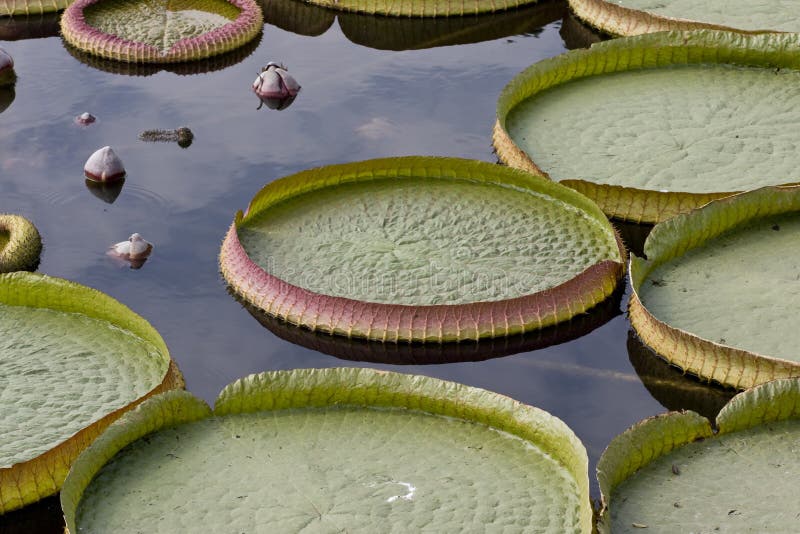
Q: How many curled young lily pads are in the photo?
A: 1